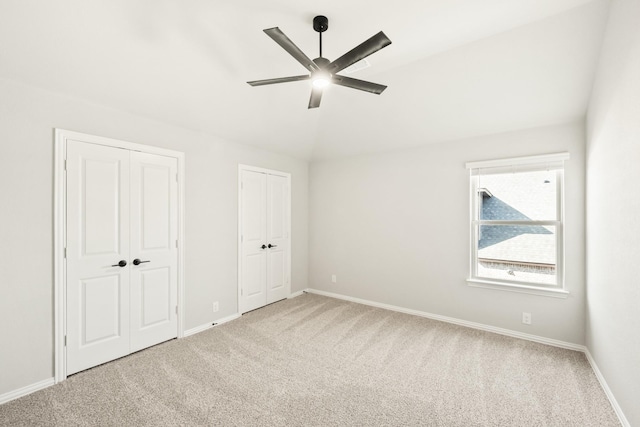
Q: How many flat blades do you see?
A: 5